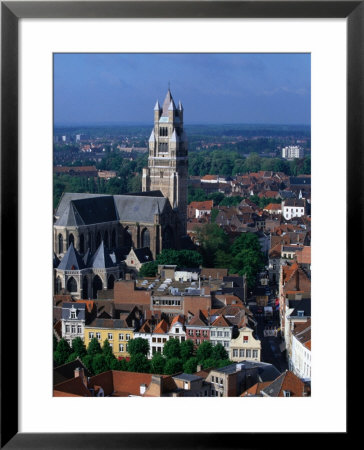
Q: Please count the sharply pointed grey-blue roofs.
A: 2